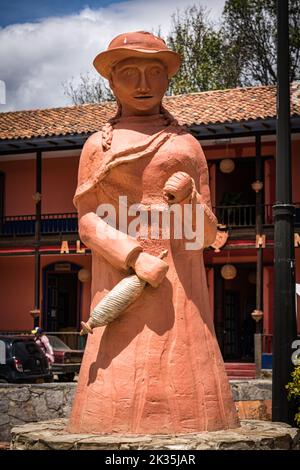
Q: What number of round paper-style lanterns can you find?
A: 3